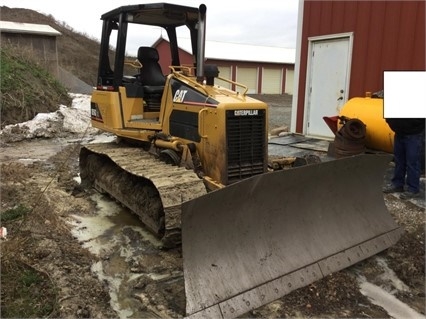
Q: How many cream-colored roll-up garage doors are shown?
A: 4